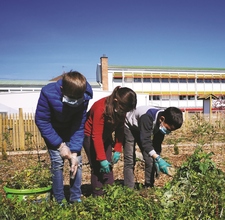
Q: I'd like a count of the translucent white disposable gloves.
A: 2